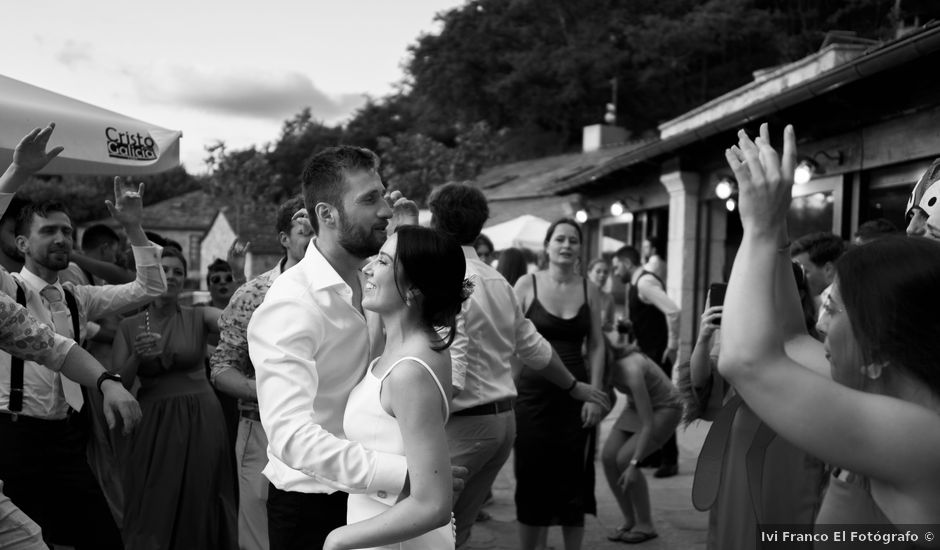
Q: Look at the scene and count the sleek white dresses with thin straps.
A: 1